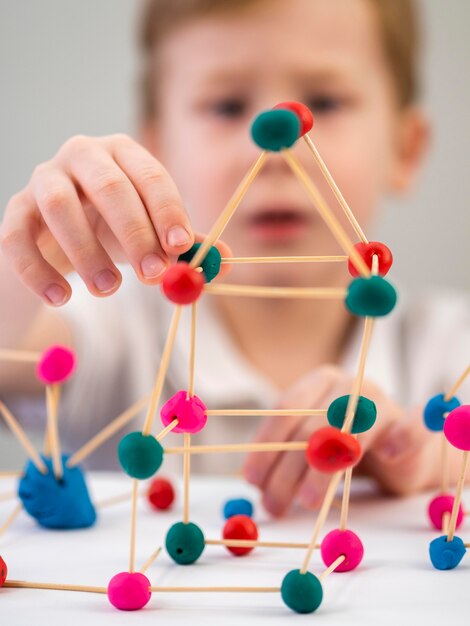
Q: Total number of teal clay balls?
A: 7